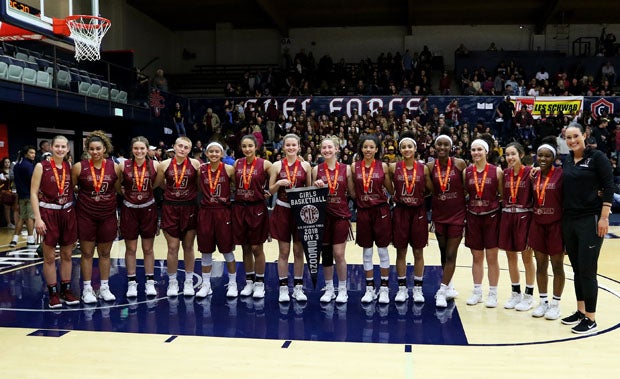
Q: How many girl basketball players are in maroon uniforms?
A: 14